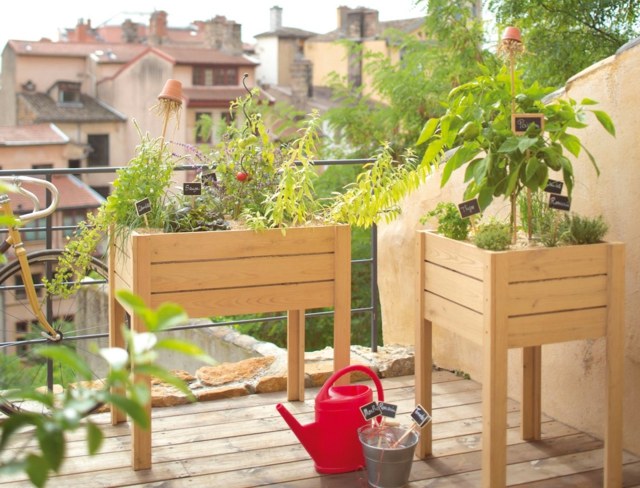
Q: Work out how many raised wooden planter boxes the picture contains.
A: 2